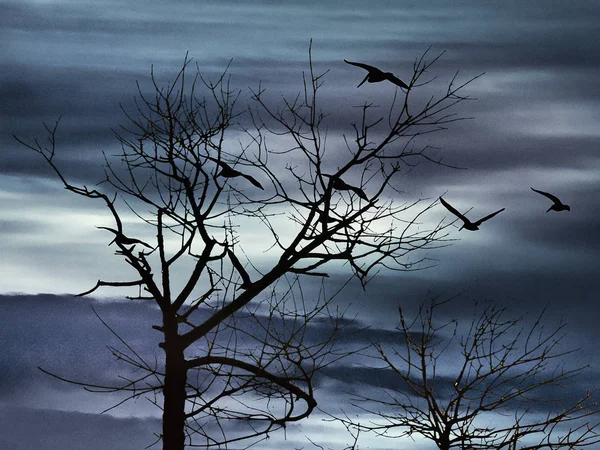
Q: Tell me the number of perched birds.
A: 0